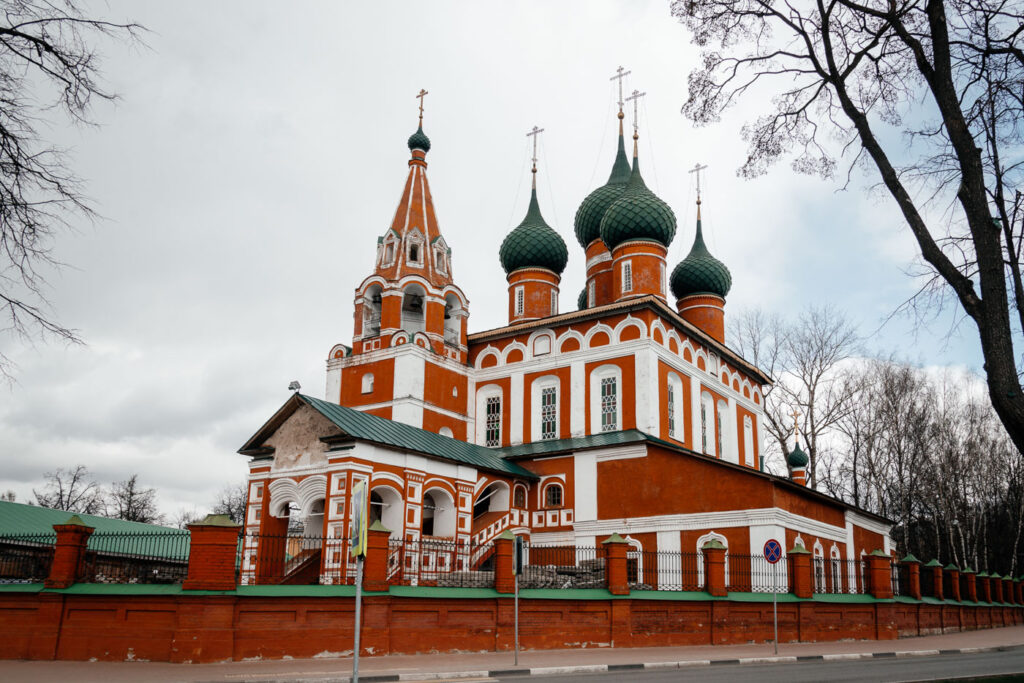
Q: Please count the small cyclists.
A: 0